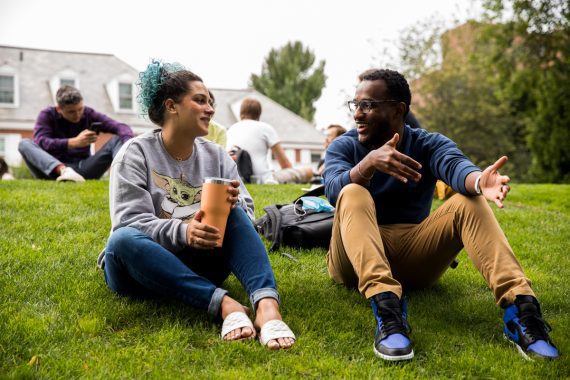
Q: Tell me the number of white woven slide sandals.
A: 2